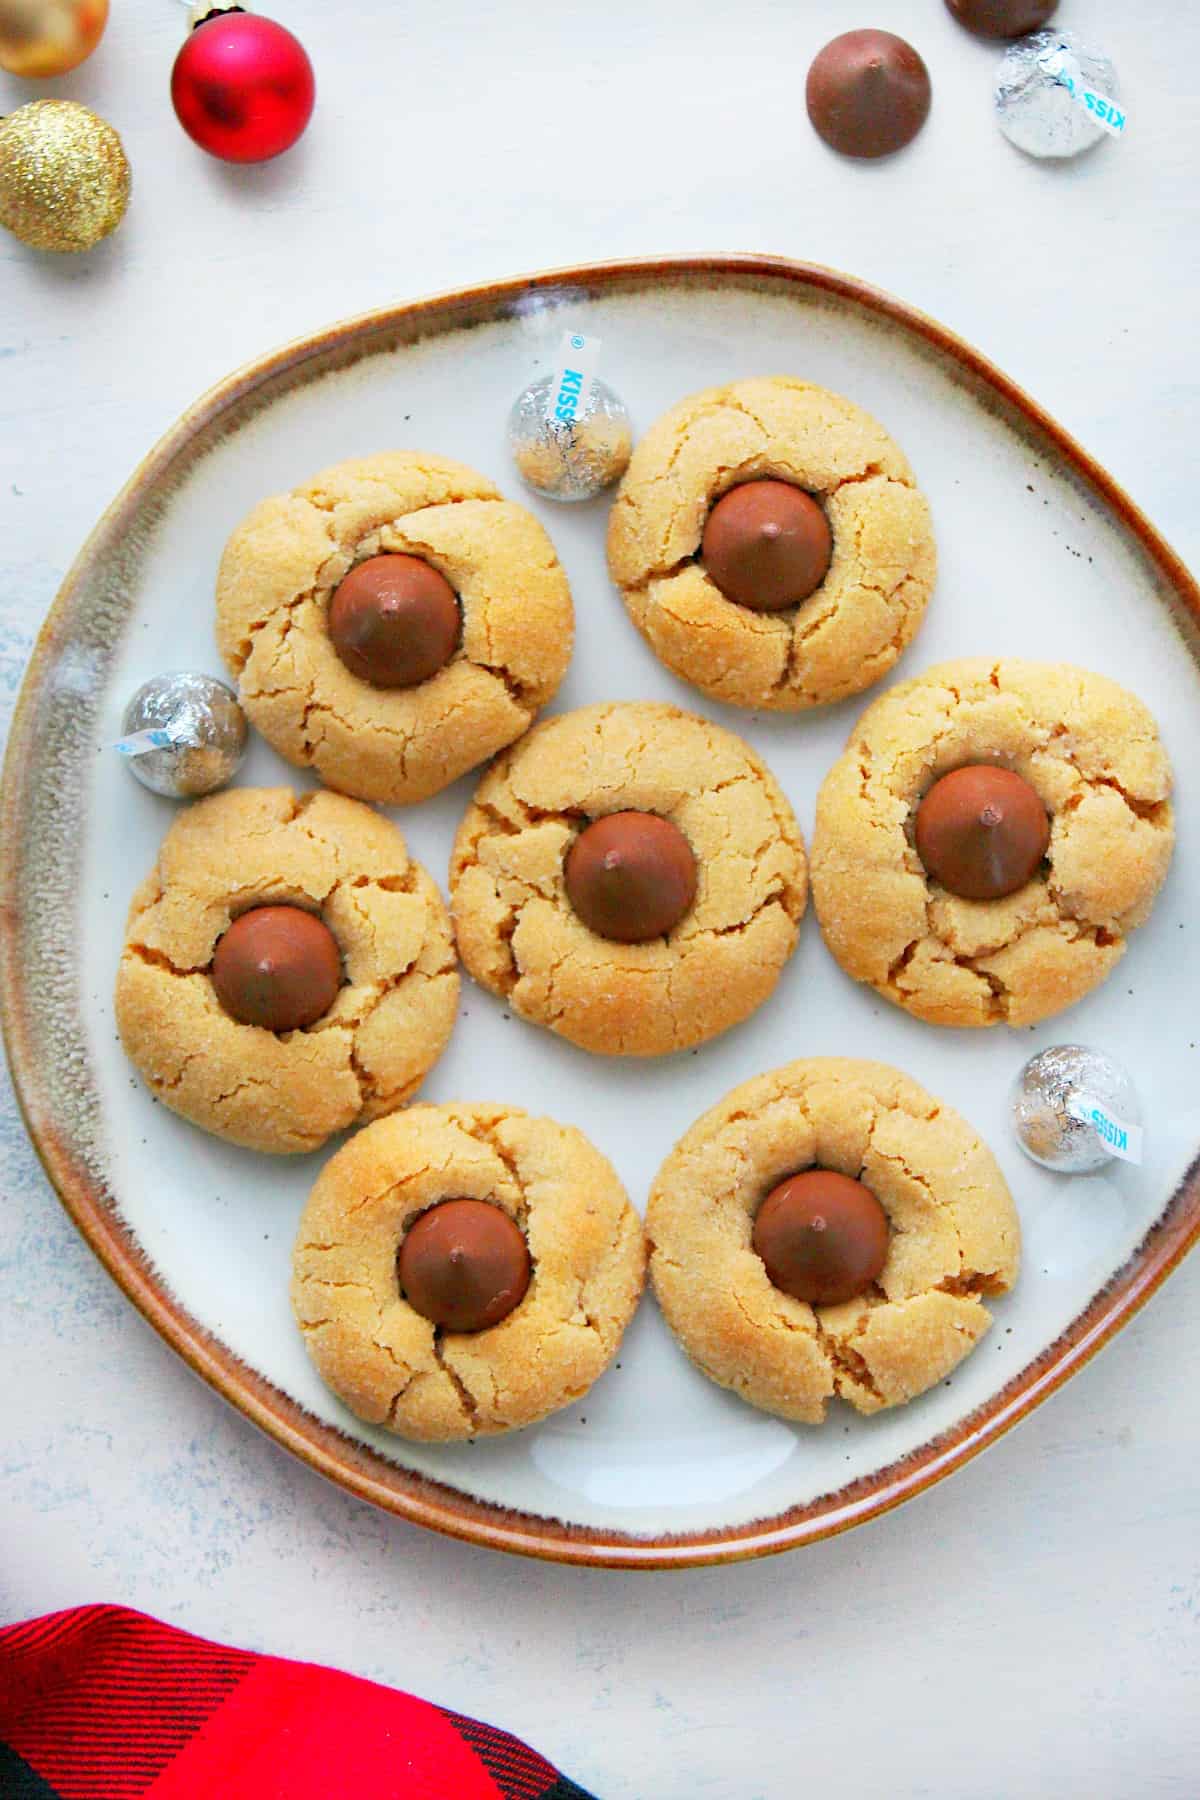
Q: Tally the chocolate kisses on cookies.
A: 7